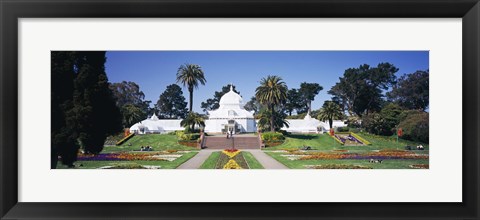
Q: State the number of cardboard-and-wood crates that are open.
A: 0